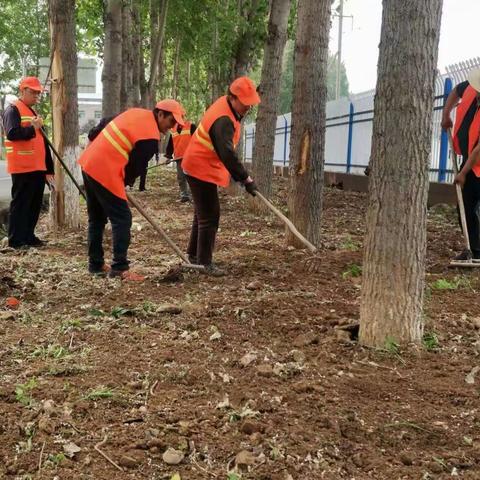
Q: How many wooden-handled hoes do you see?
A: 3